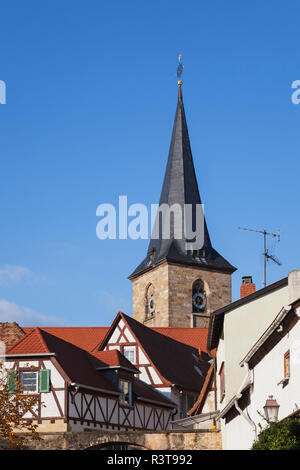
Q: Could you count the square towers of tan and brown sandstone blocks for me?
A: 1